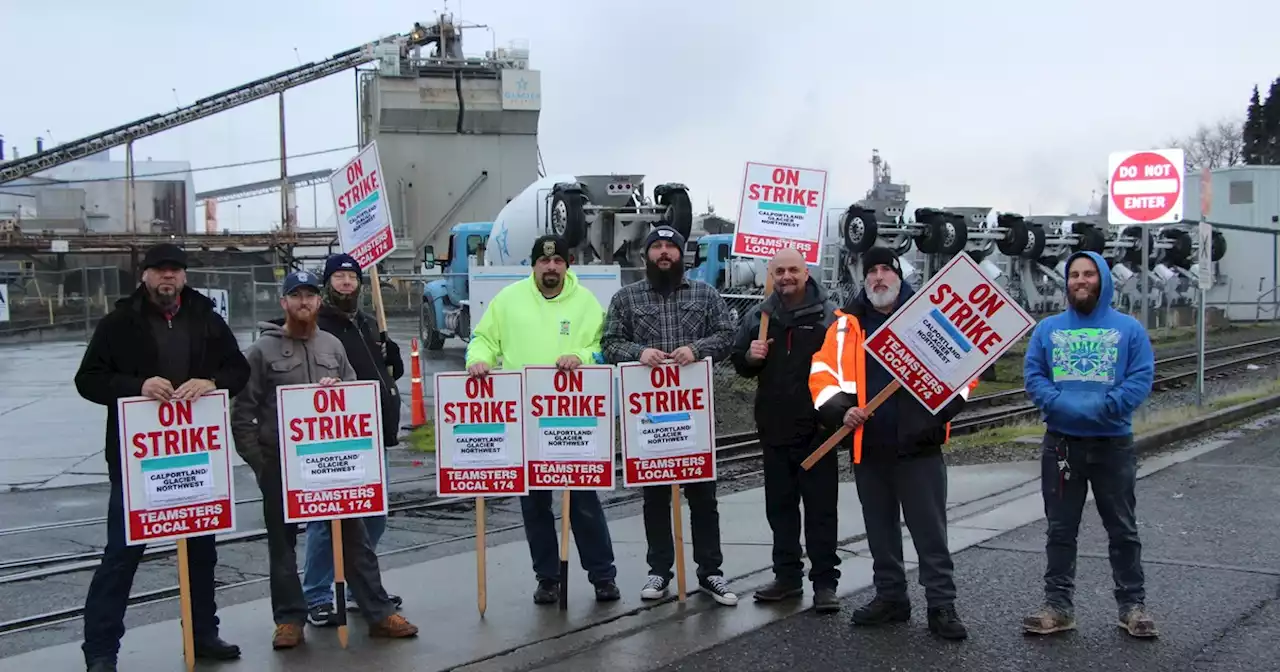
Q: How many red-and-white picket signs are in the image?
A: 8